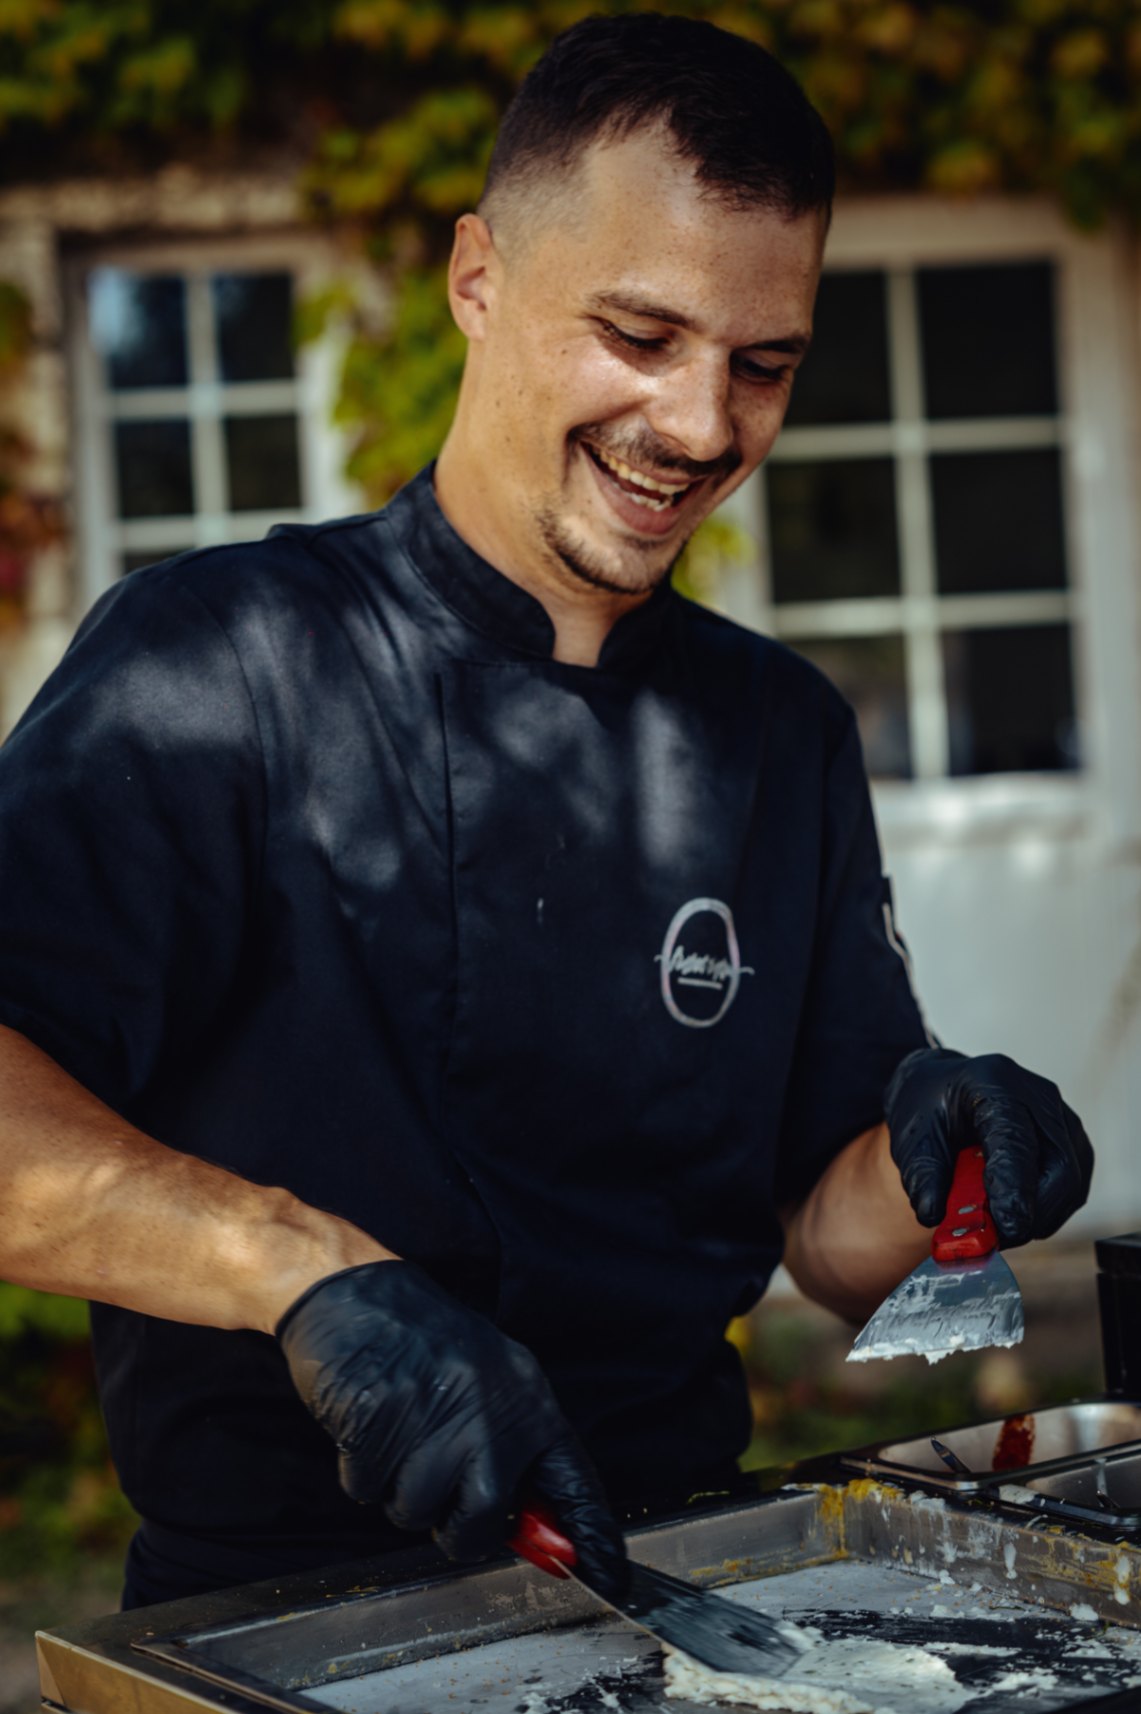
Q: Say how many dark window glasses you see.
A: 11